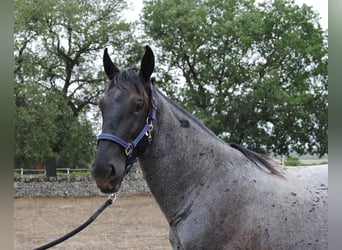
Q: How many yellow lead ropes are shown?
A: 0